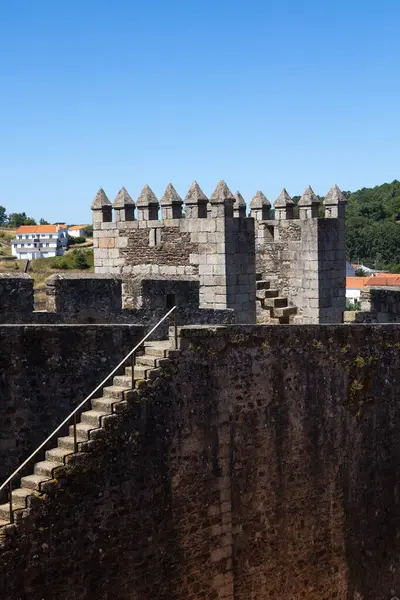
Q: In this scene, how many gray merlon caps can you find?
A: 11